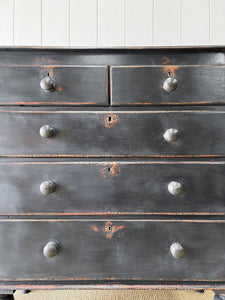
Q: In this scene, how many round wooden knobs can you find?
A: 8